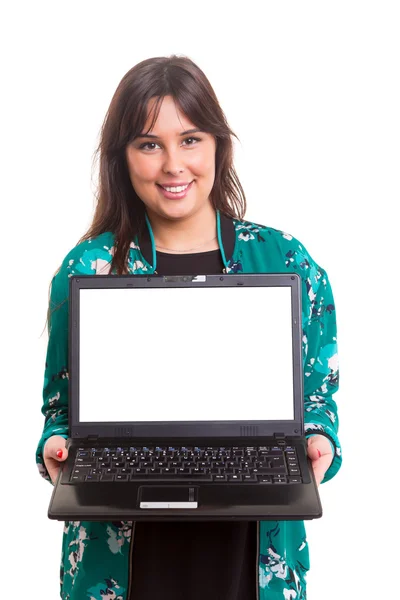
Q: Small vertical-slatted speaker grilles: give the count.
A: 2